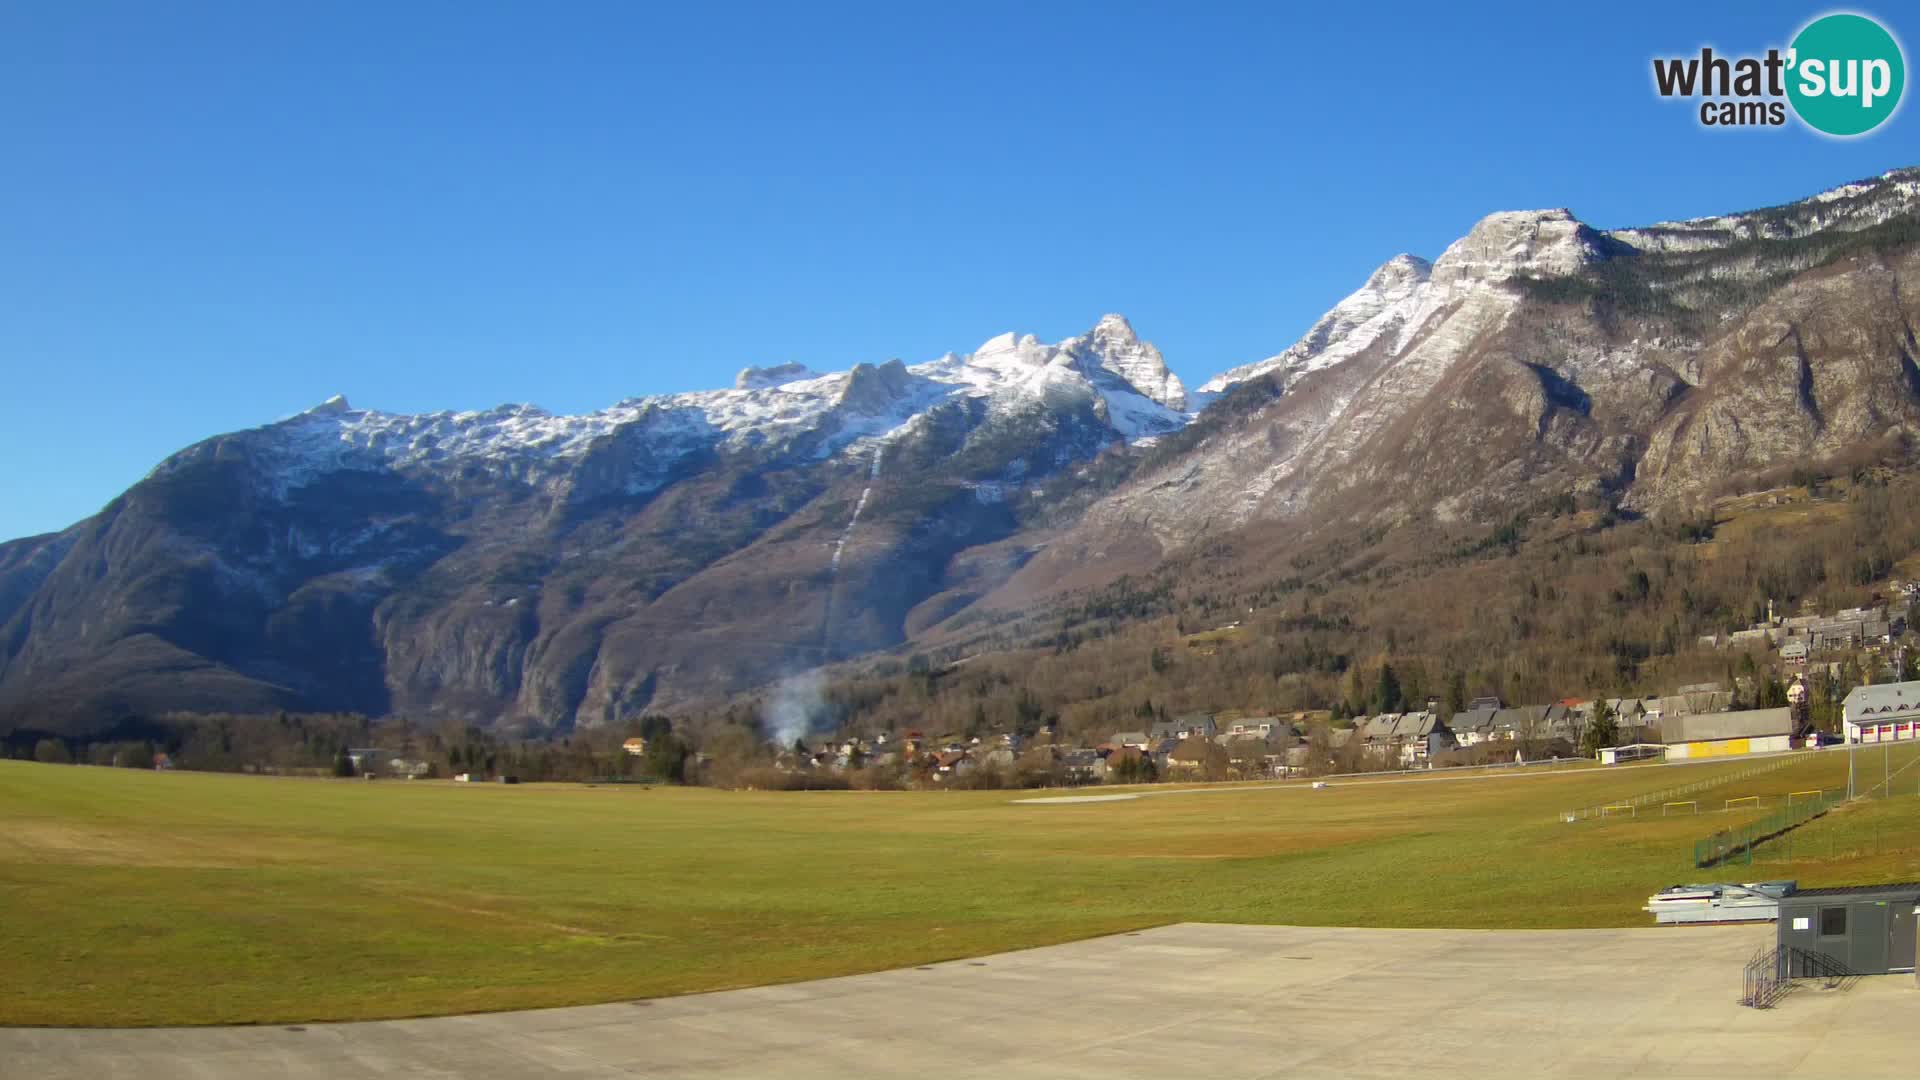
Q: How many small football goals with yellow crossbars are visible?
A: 4